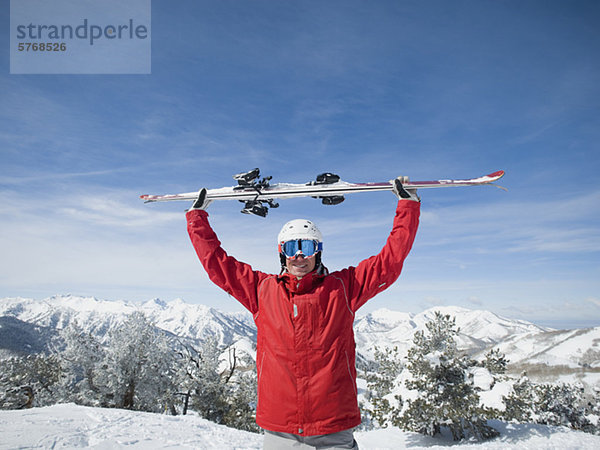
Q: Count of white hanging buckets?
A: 0